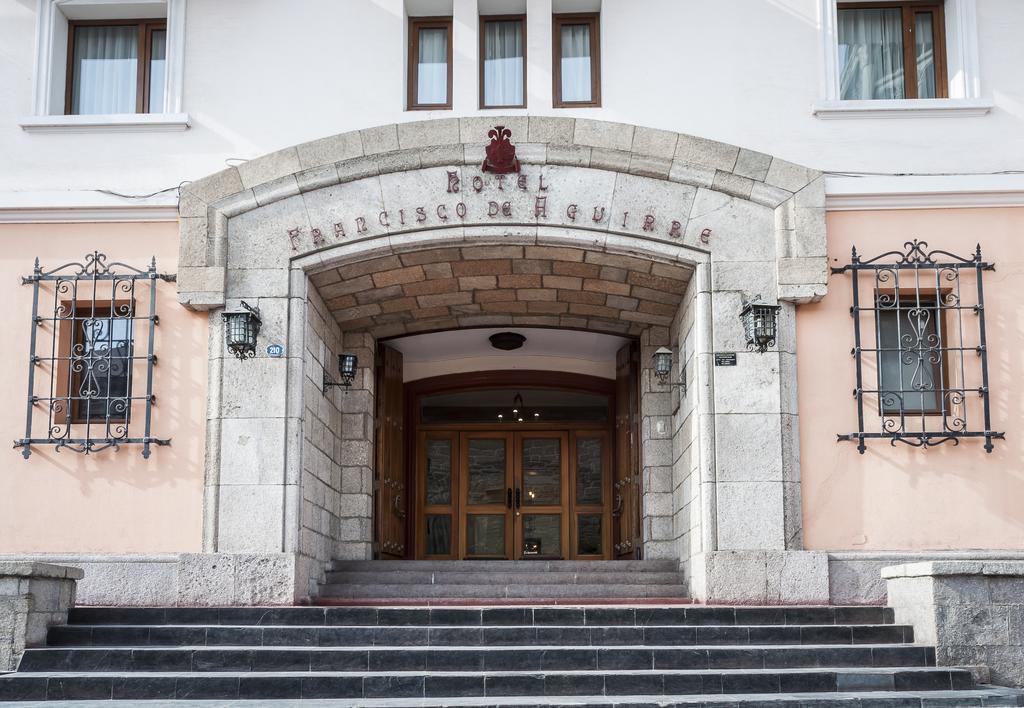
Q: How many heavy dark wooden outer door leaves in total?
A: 2